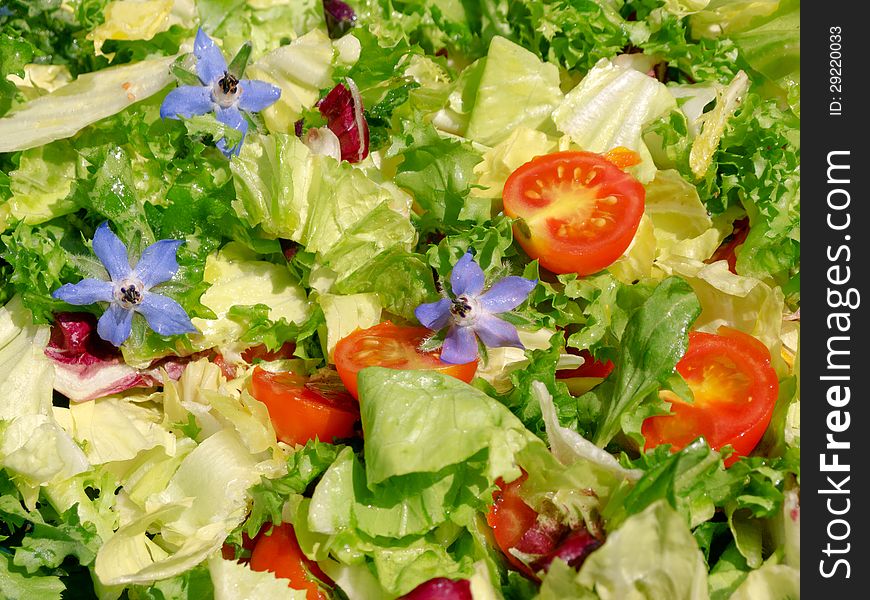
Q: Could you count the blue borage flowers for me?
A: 3